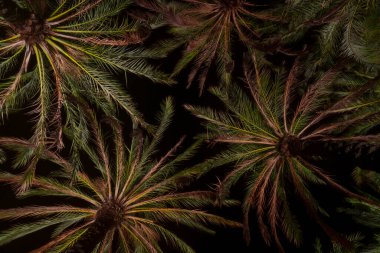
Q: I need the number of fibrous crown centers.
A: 4